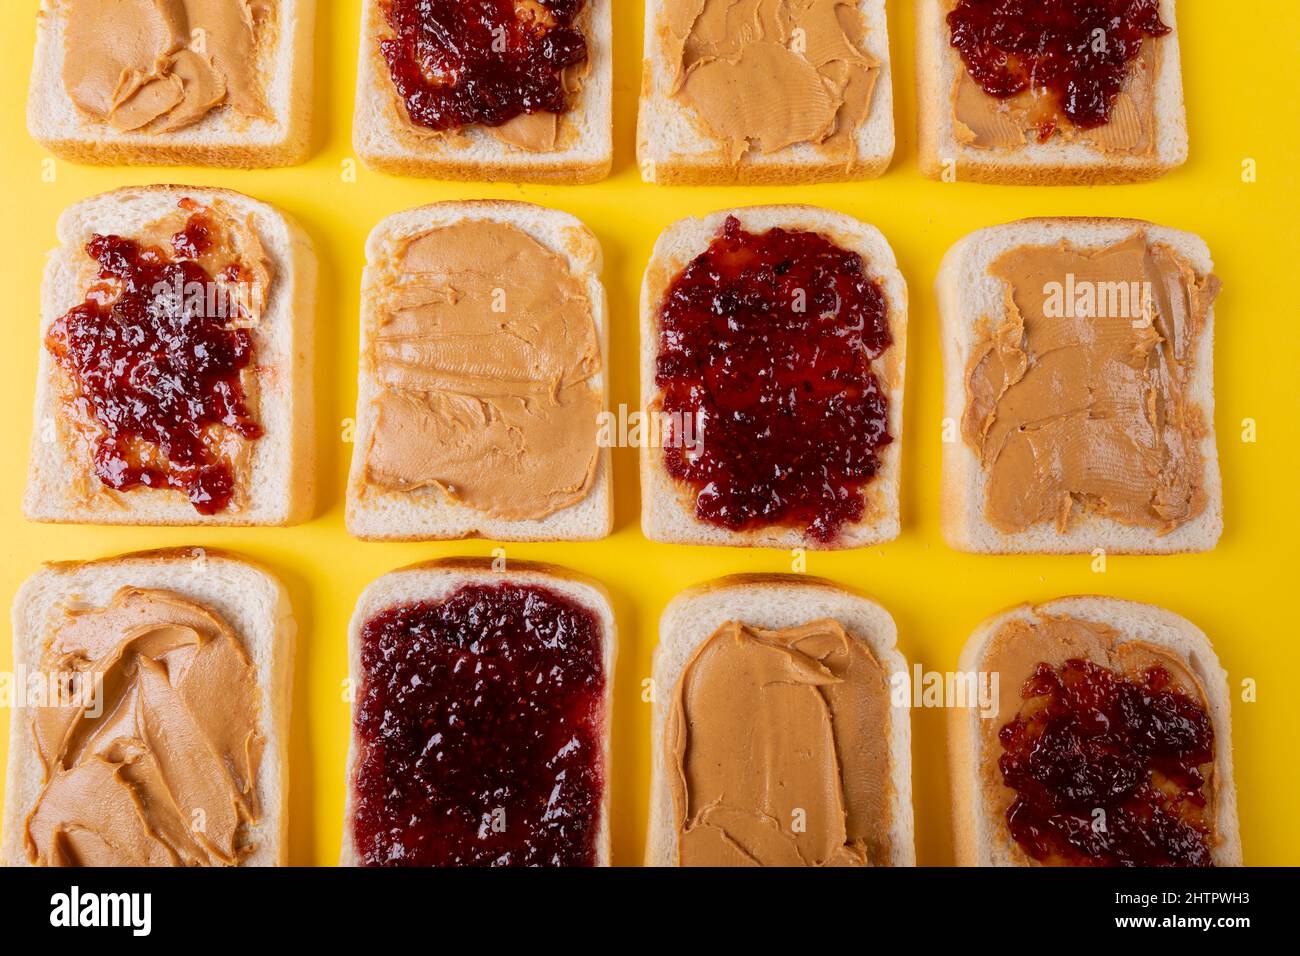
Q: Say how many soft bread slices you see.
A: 12